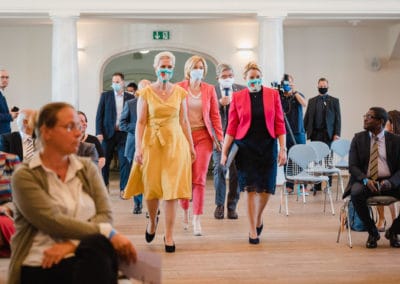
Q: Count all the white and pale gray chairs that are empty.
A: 3